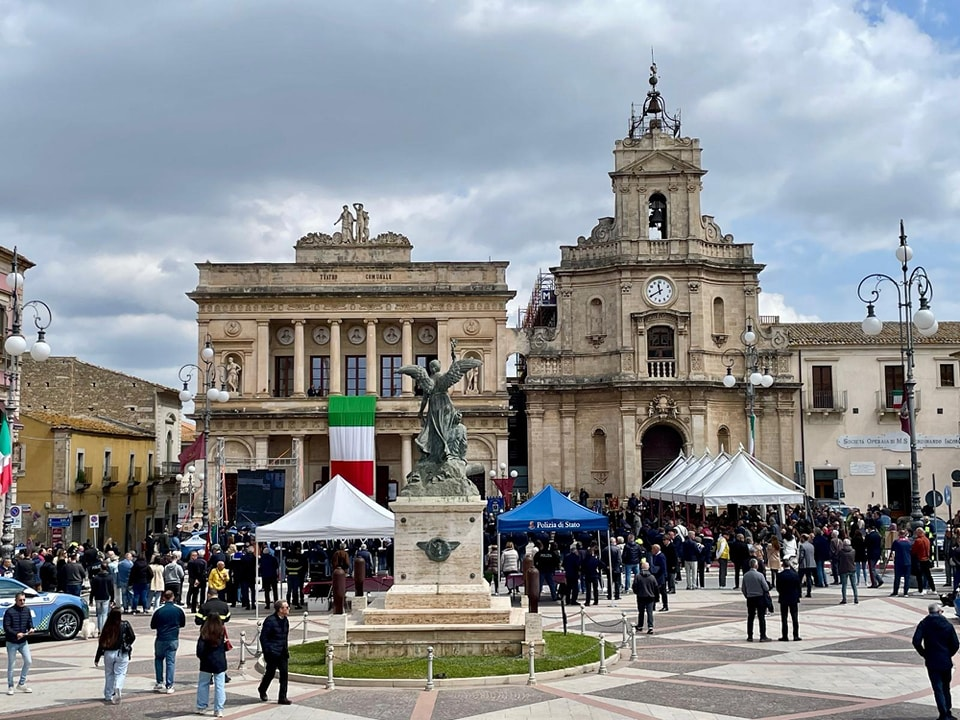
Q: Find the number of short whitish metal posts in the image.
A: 10